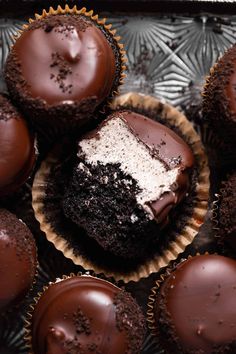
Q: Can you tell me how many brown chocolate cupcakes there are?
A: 8